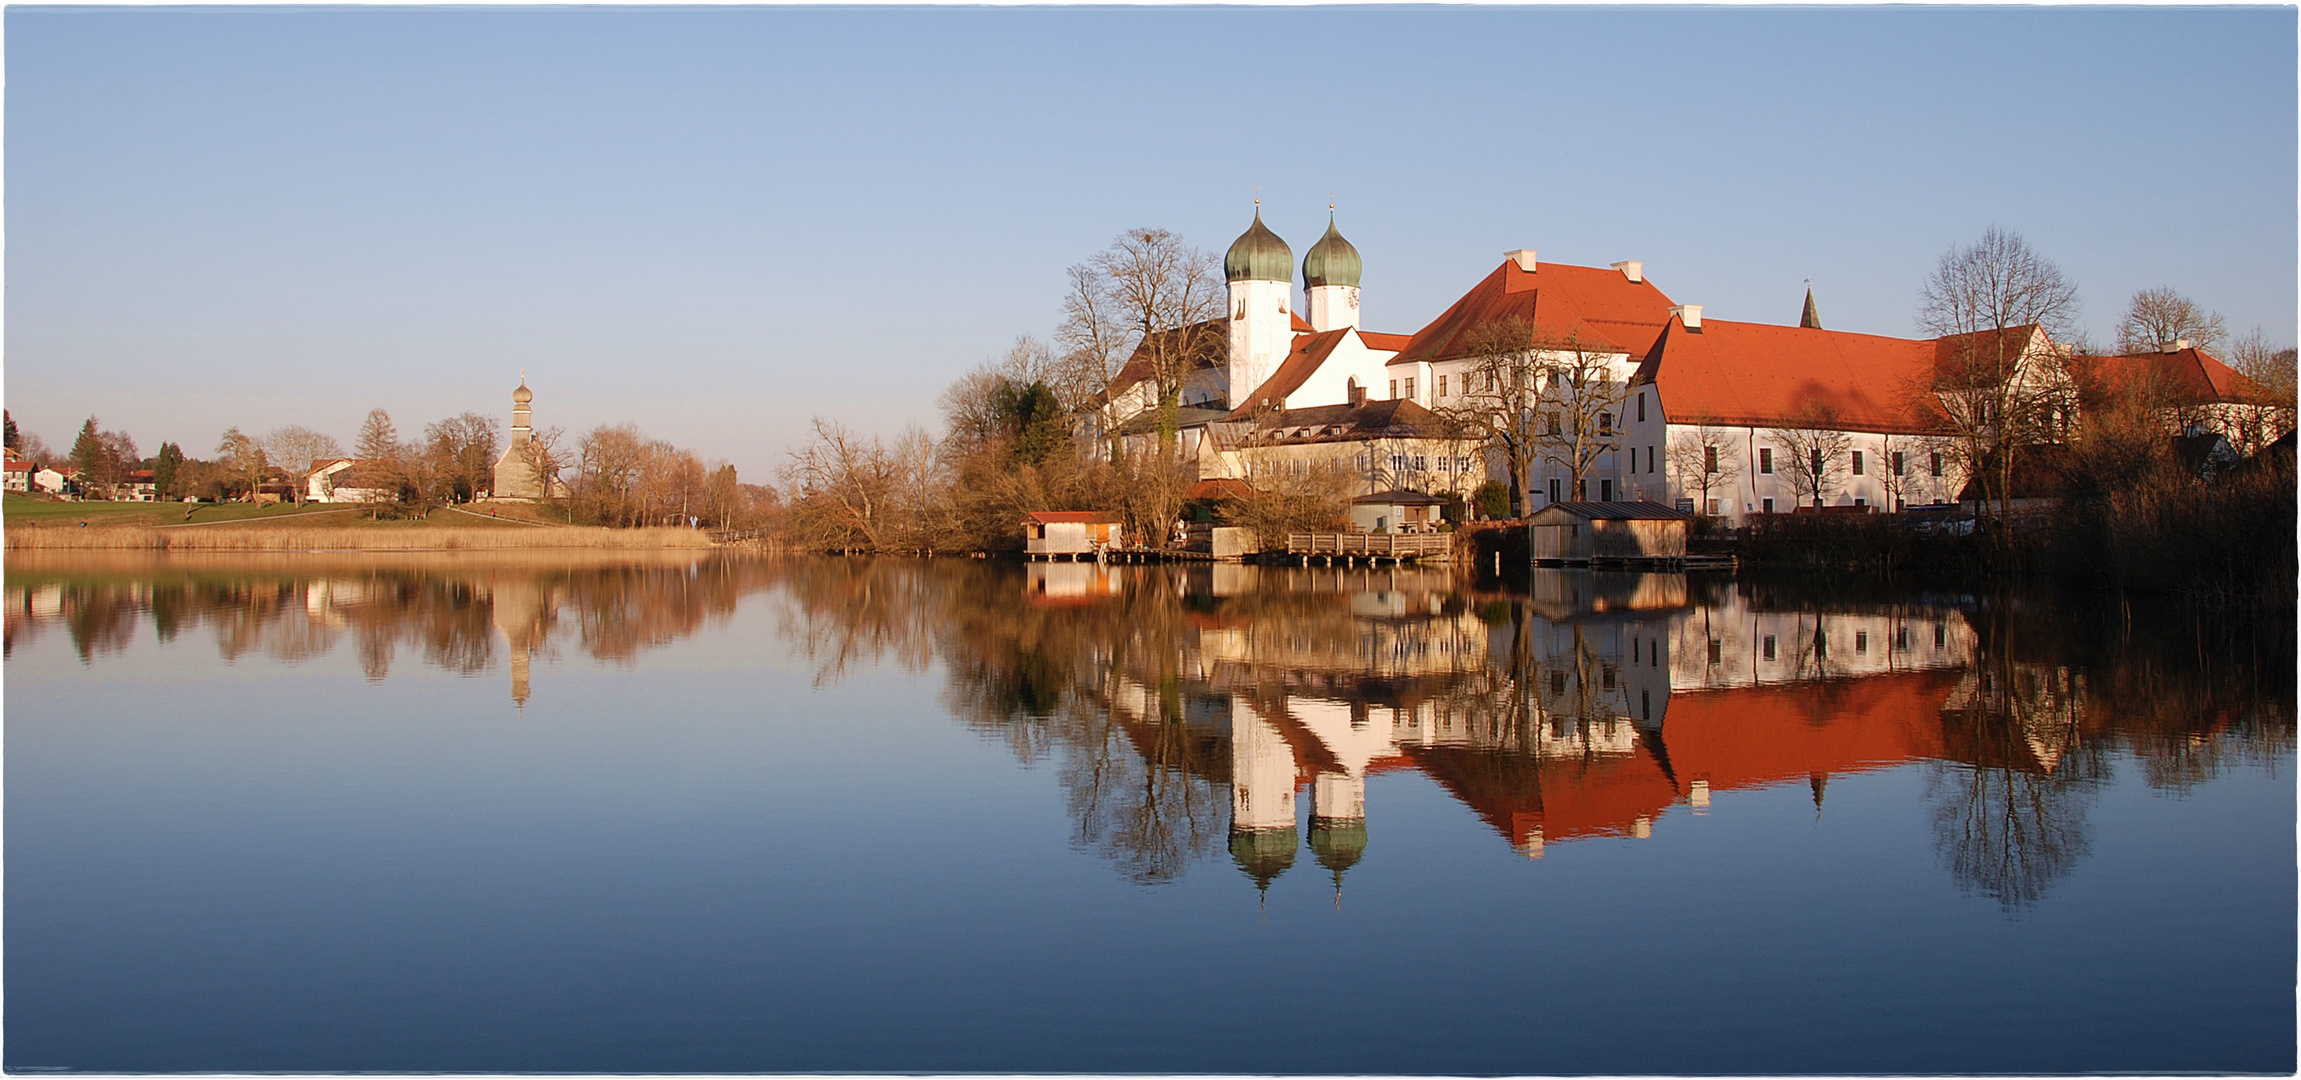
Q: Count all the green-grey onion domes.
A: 2